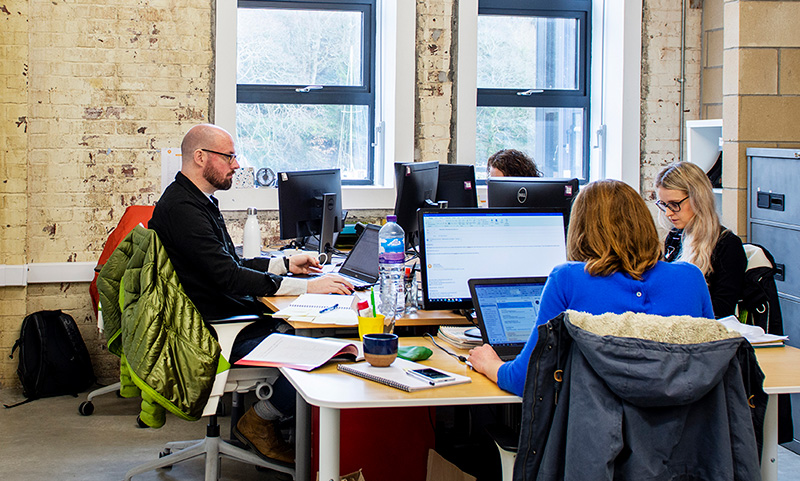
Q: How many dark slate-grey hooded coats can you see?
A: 1